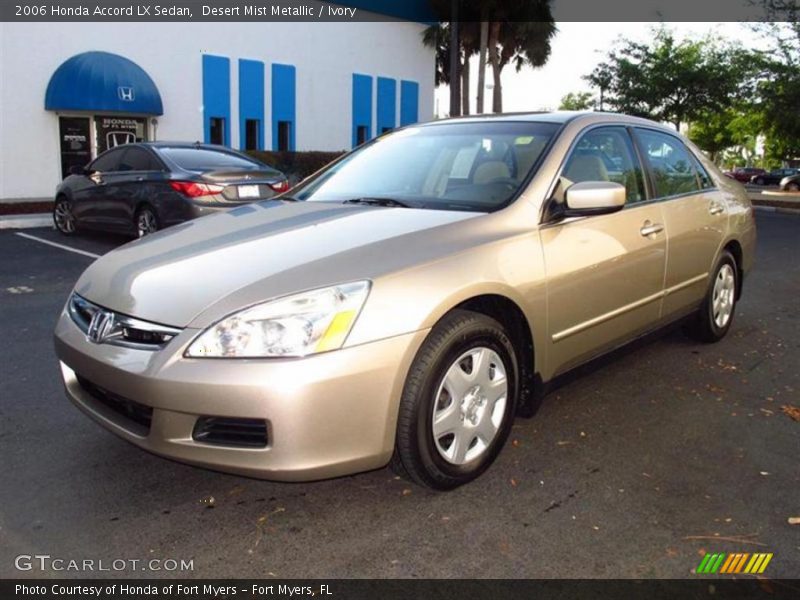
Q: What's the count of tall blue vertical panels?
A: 6